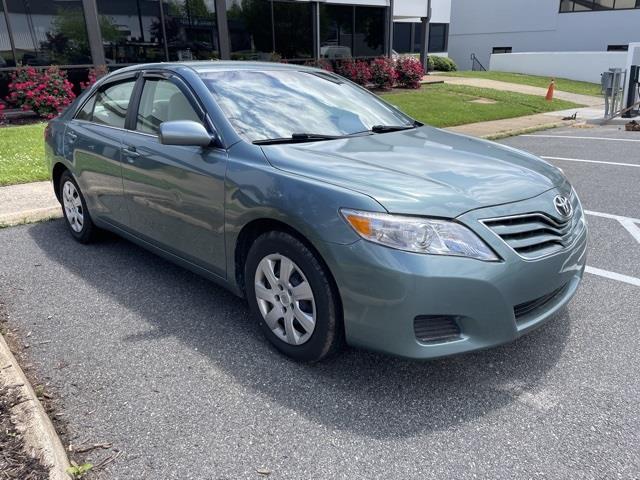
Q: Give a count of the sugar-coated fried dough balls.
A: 0